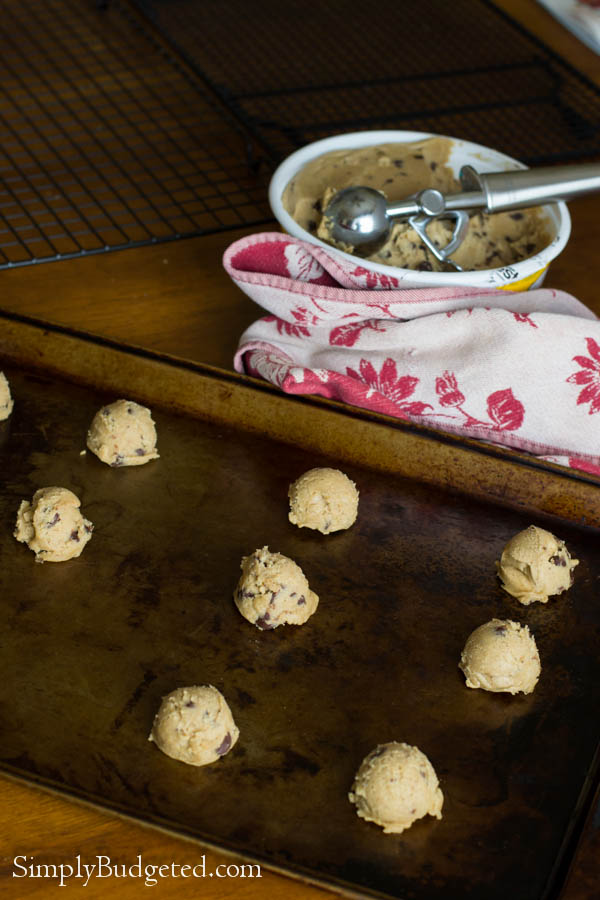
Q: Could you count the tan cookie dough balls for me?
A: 9